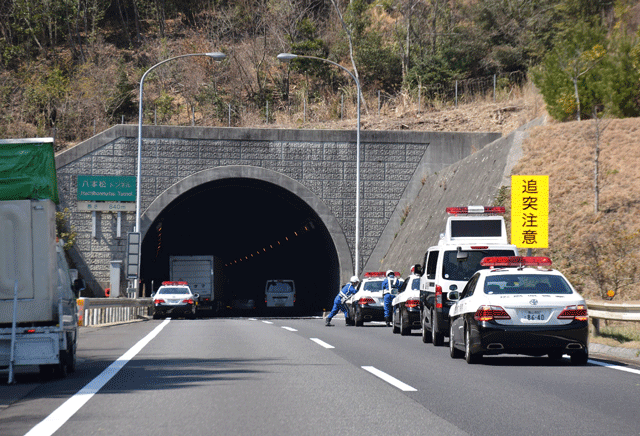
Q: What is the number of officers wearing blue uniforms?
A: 2